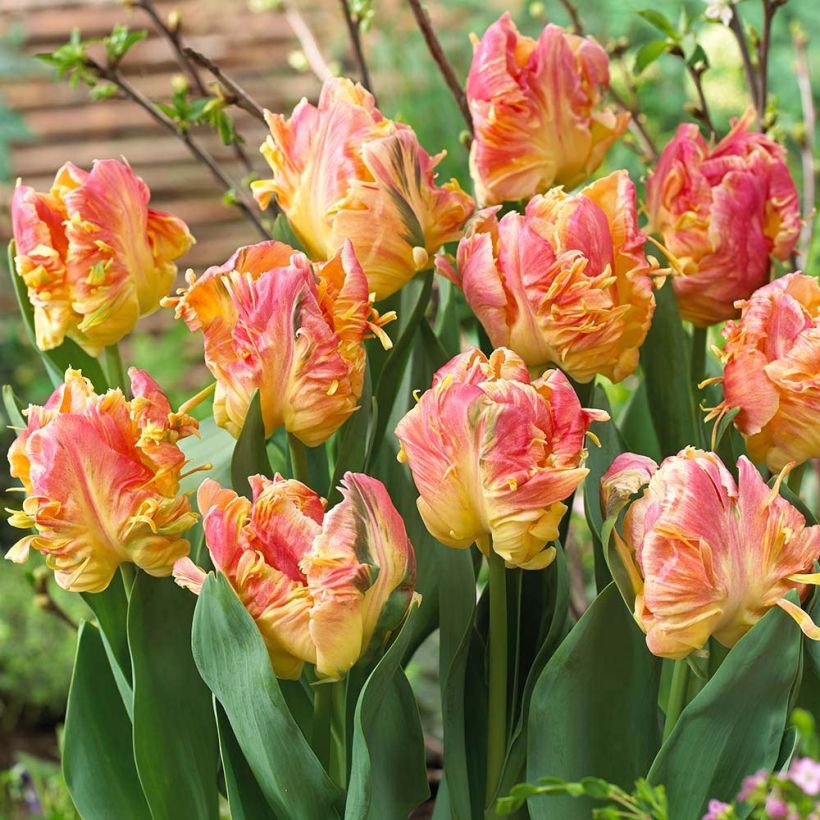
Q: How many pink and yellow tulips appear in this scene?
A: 11